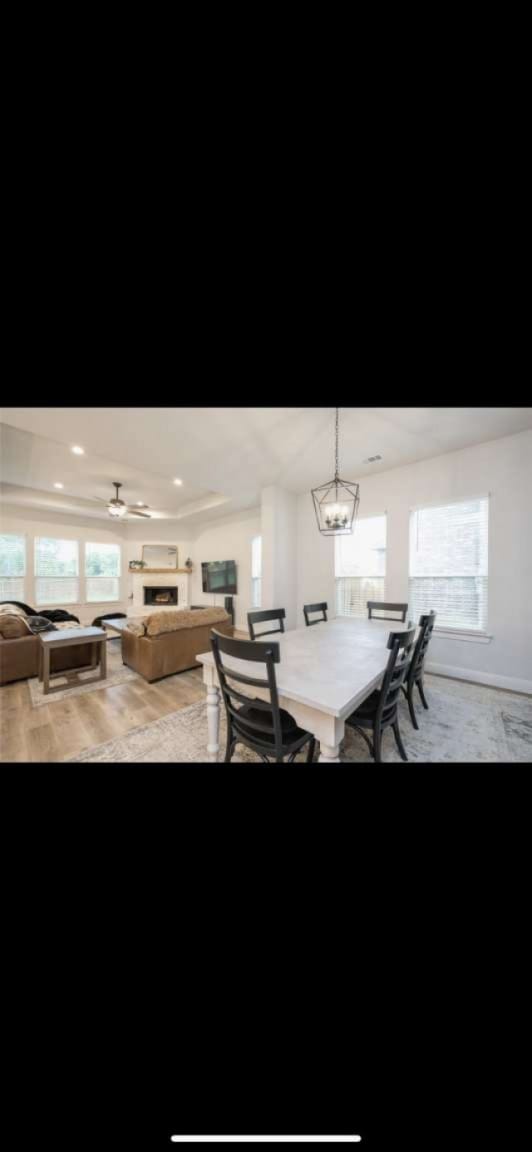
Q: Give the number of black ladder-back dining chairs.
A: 6